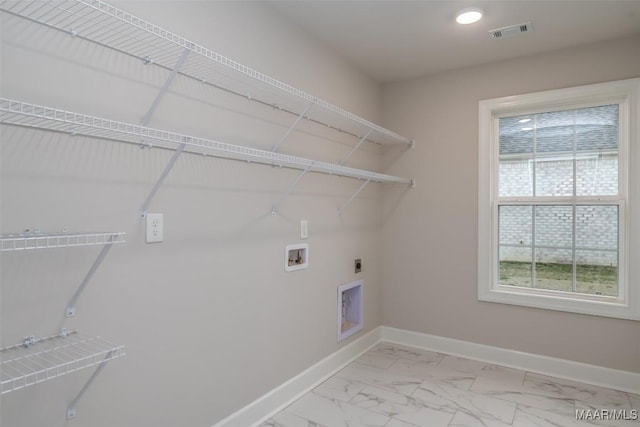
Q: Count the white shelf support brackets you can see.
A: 8